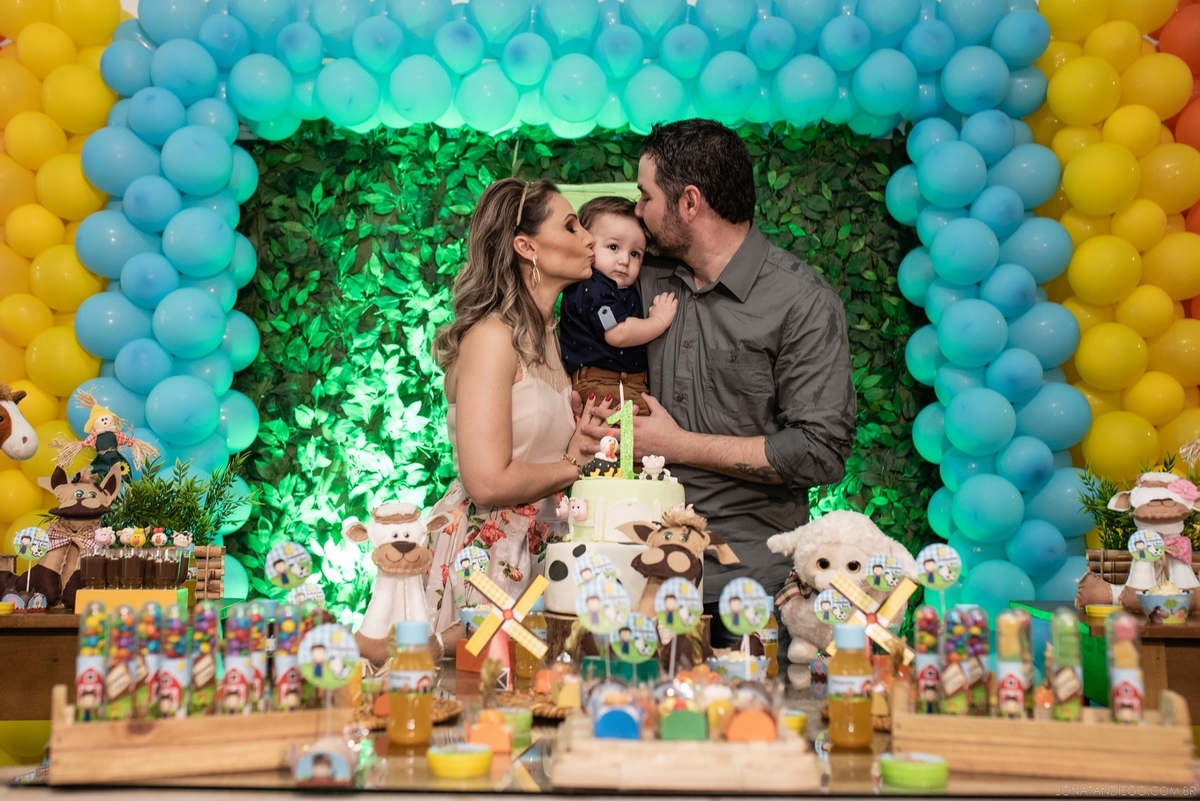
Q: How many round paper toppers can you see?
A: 14